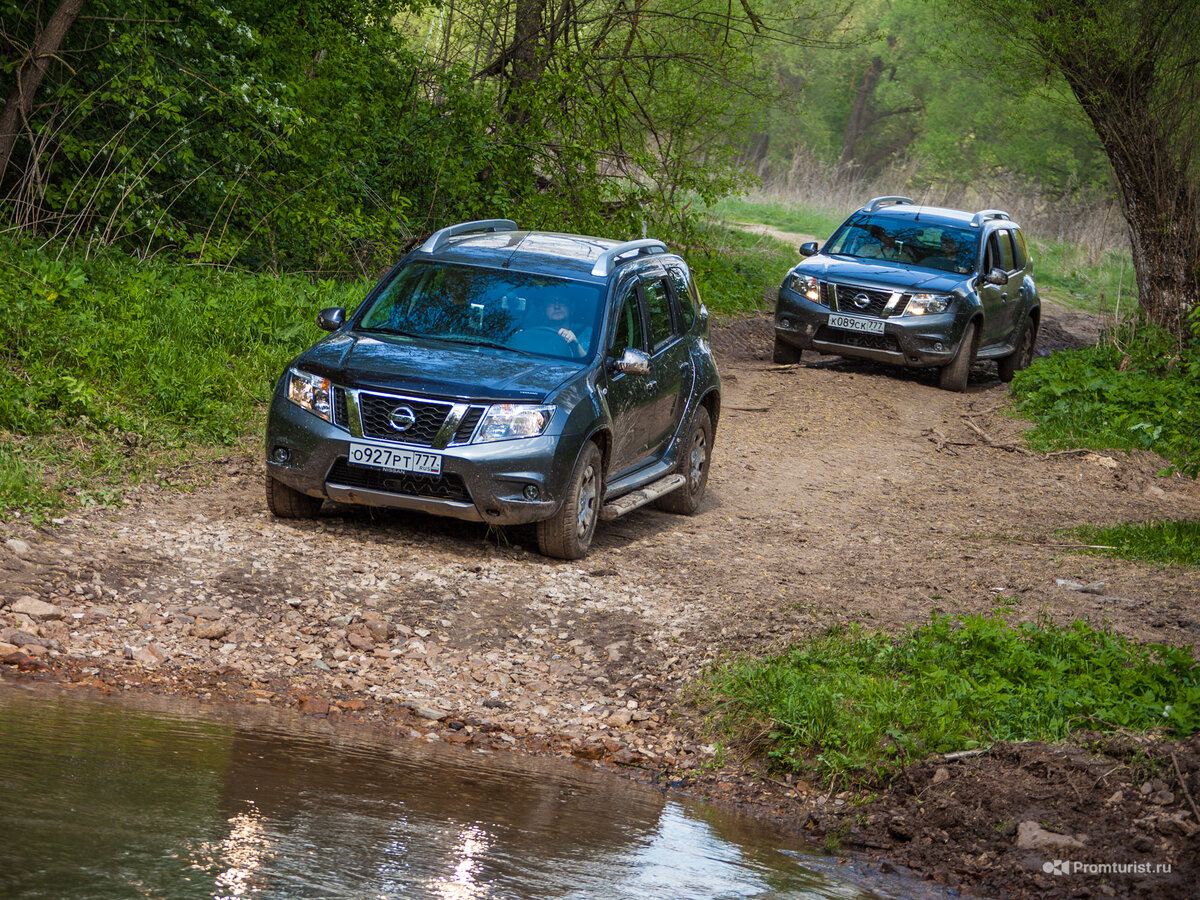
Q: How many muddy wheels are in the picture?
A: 6